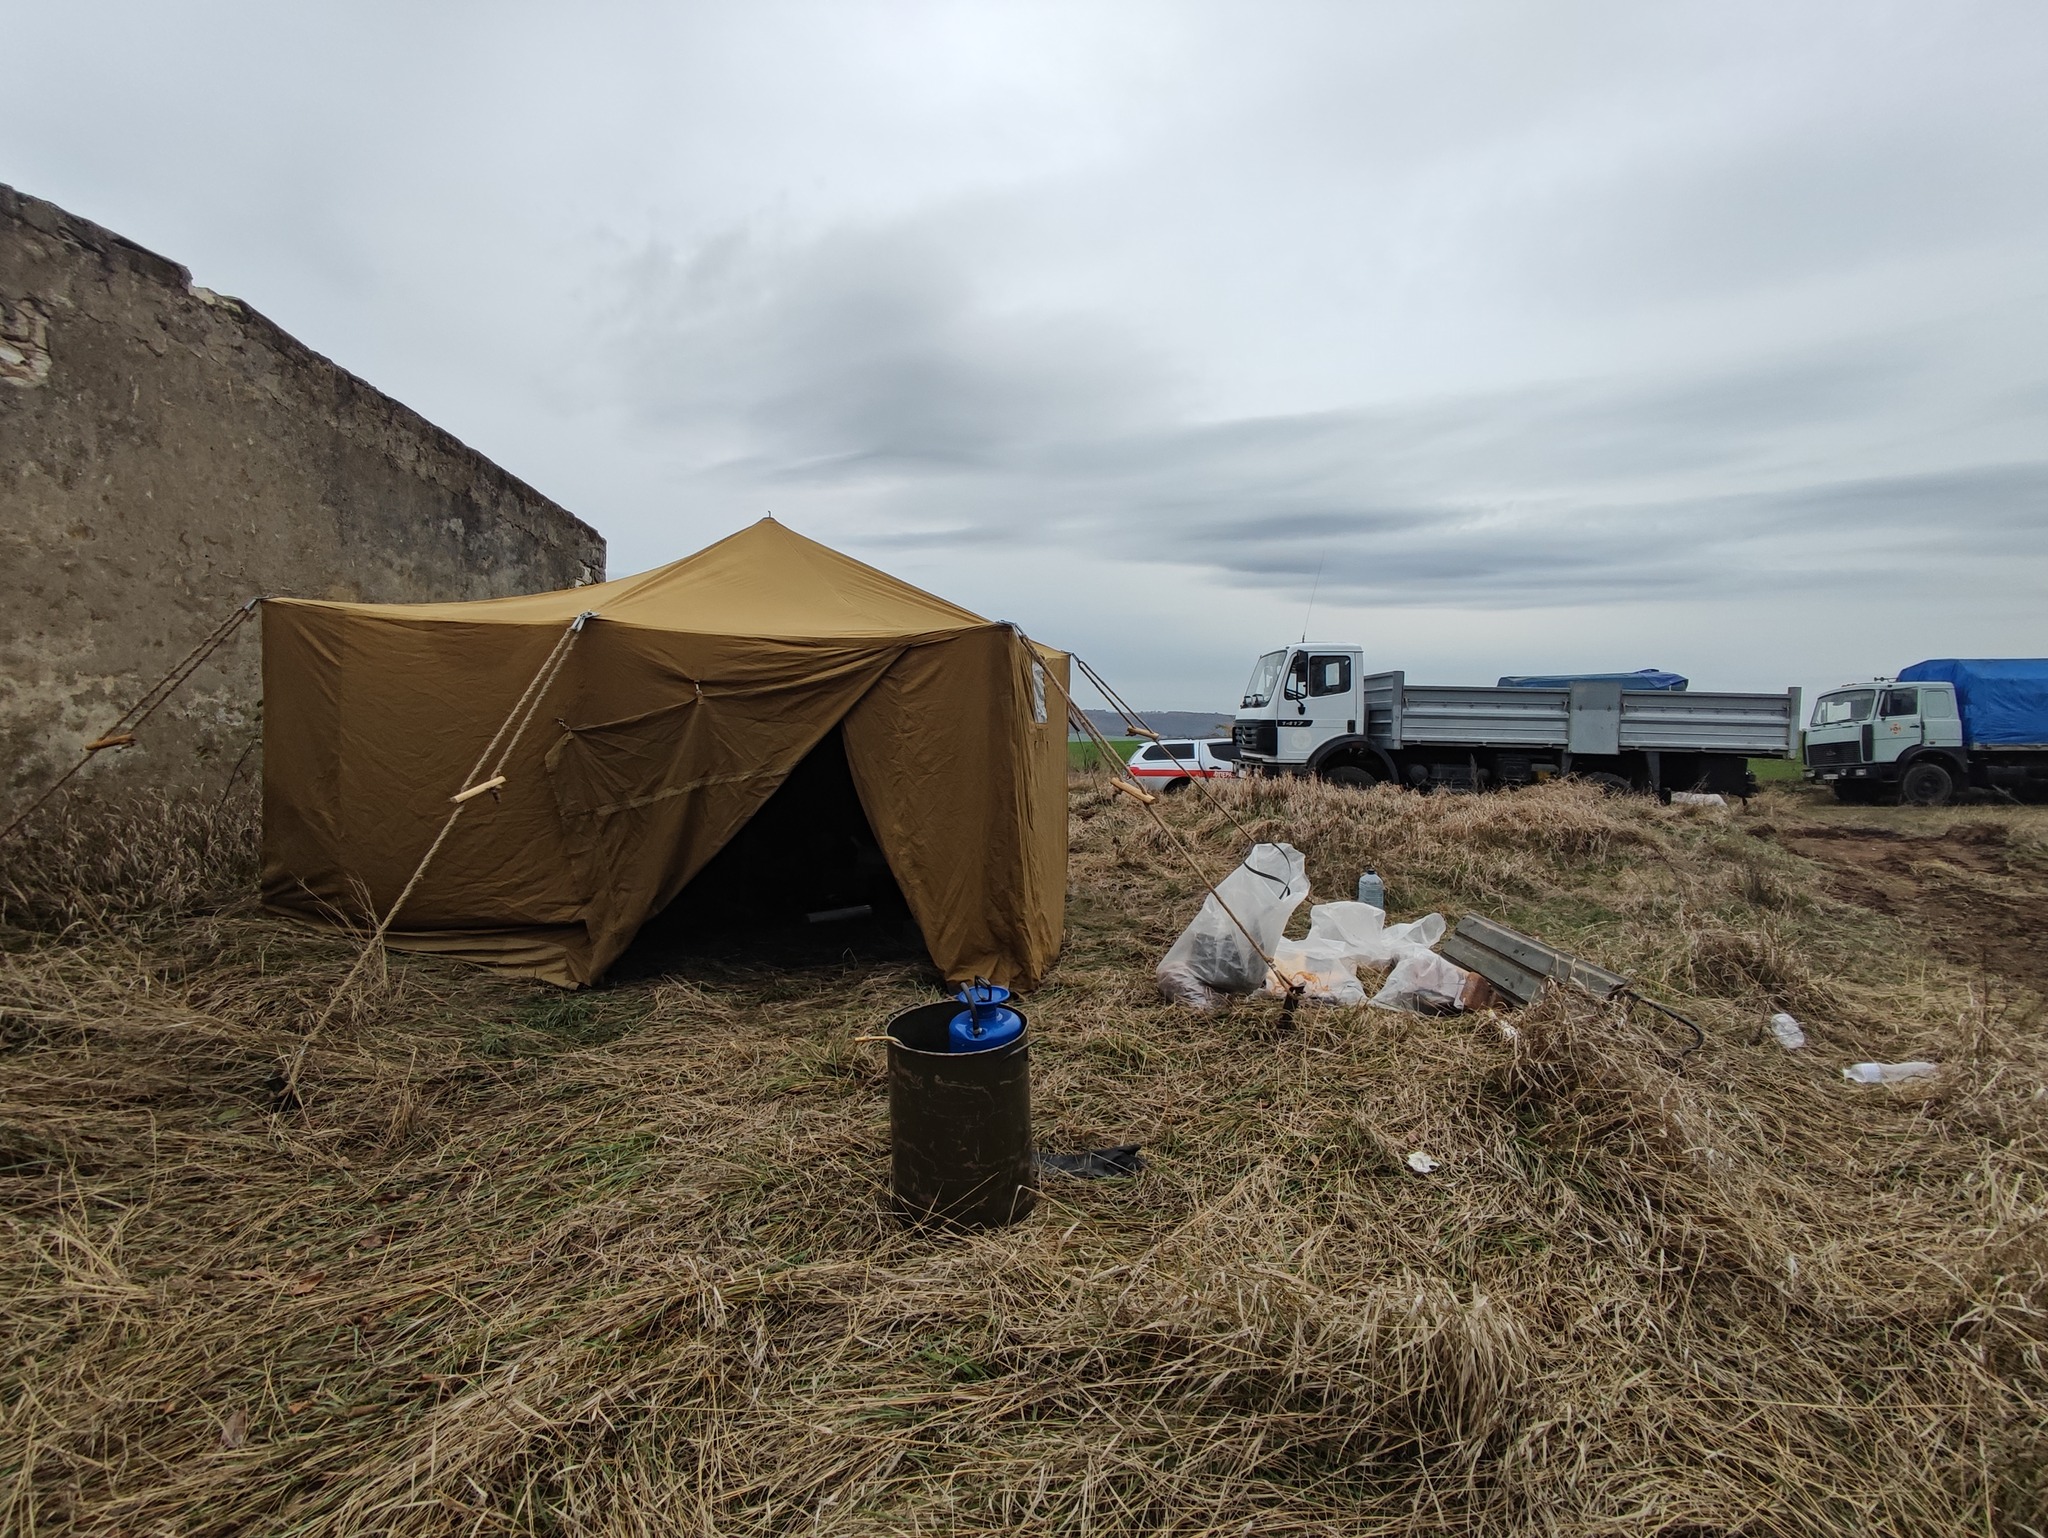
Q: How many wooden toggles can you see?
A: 4